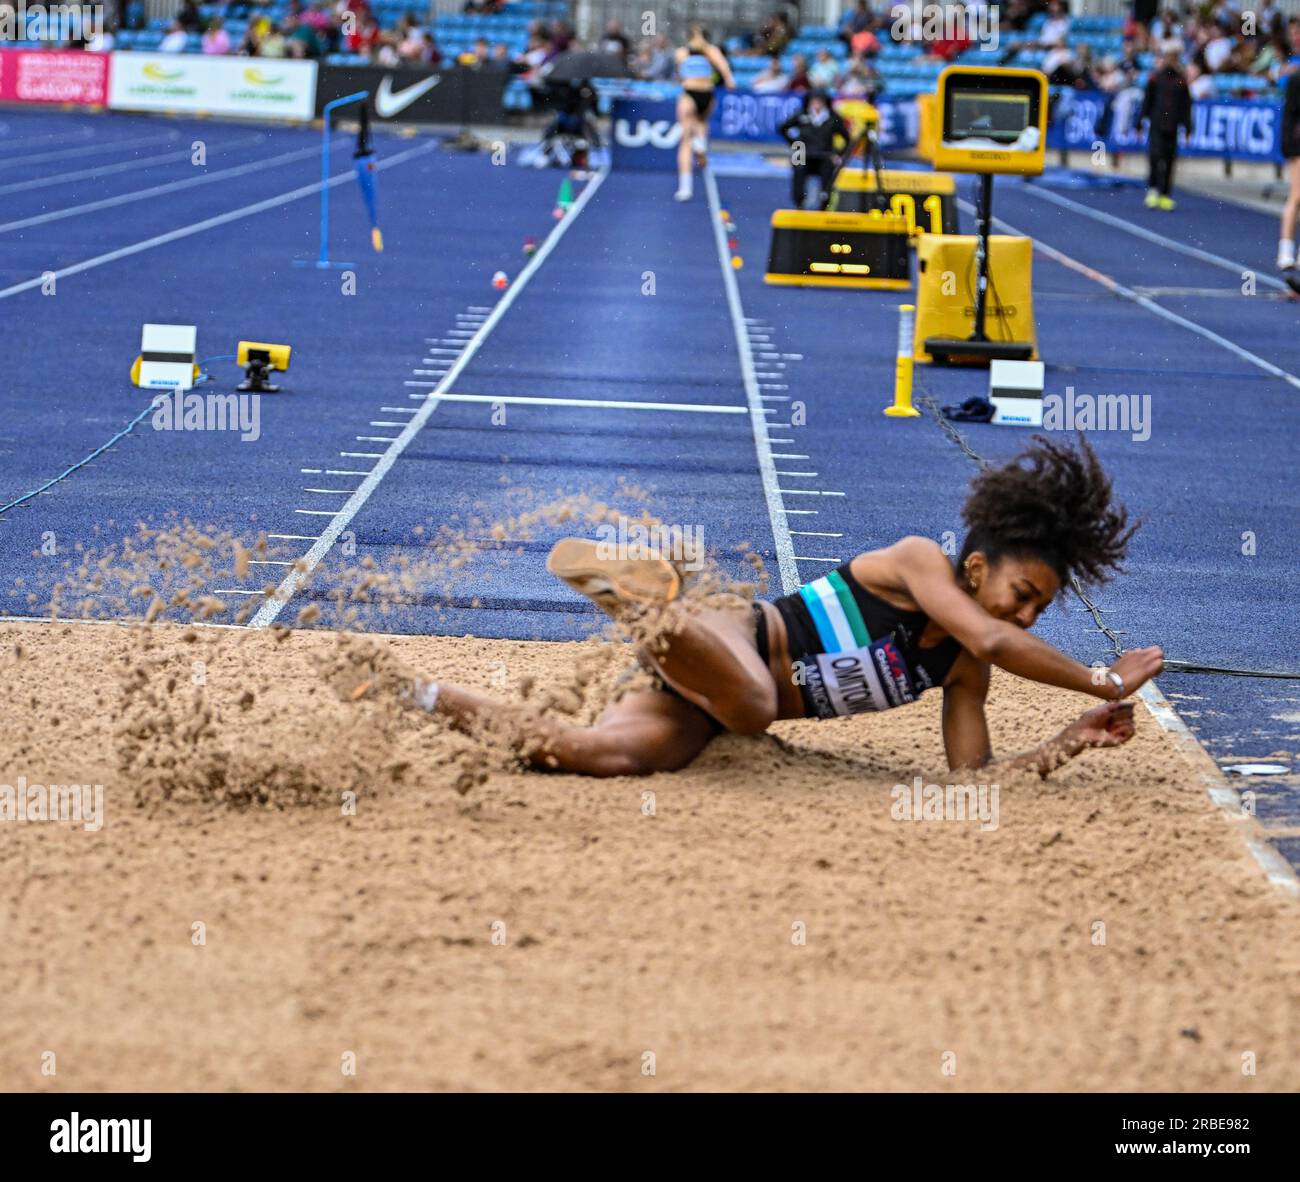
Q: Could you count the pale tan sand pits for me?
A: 1